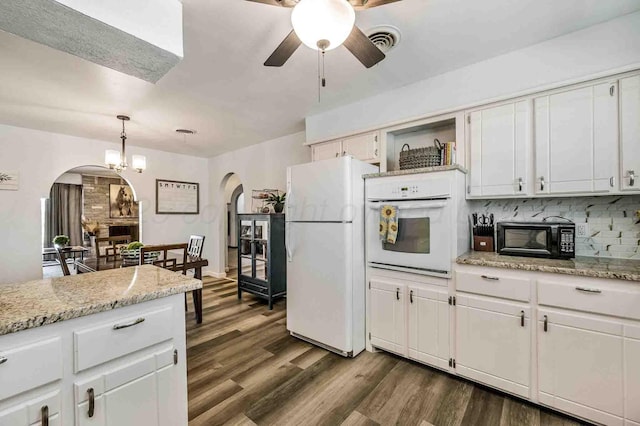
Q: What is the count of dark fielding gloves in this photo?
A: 0